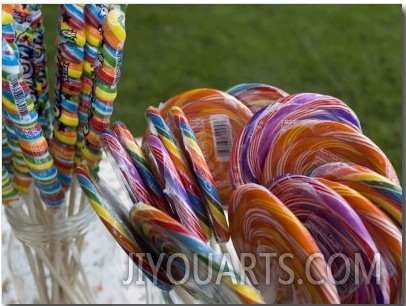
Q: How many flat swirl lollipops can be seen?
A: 15